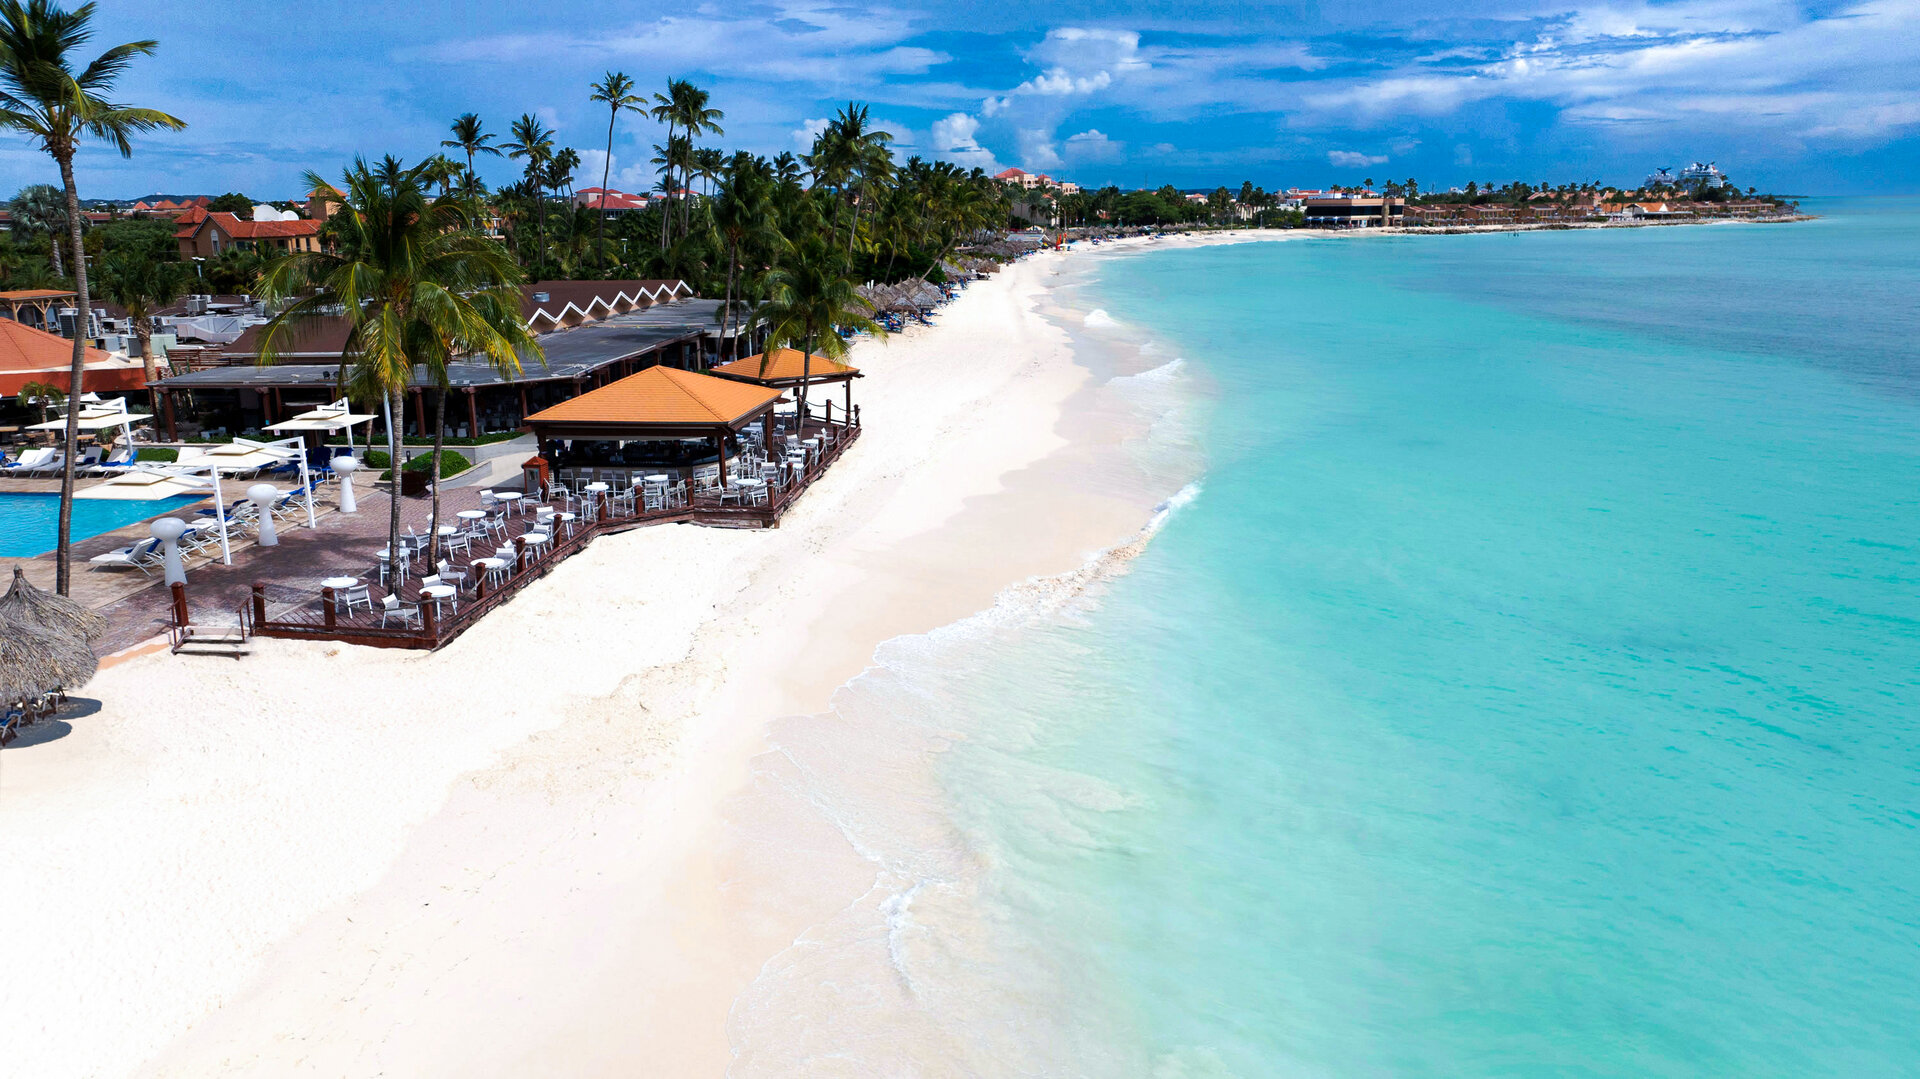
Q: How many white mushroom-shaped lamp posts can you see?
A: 3